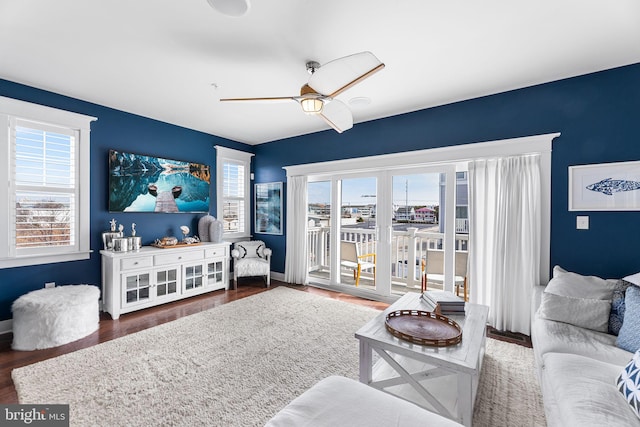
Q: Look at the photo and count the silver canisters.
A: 3